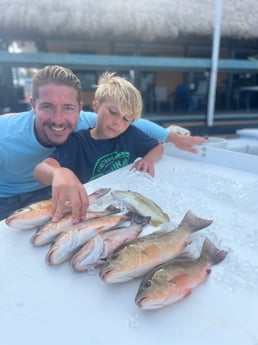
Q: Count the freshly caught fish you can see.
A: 7